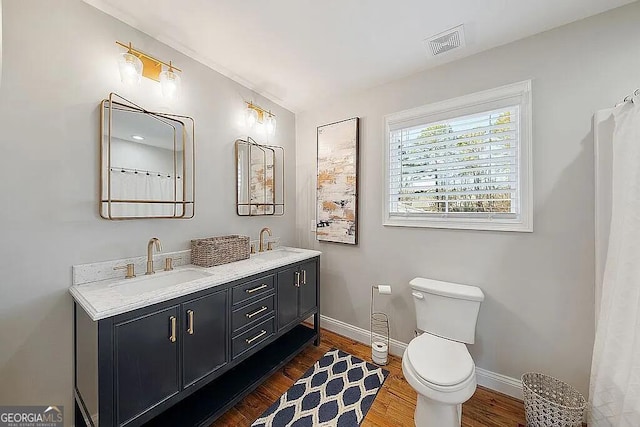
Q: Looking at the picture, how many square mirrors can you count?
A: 2